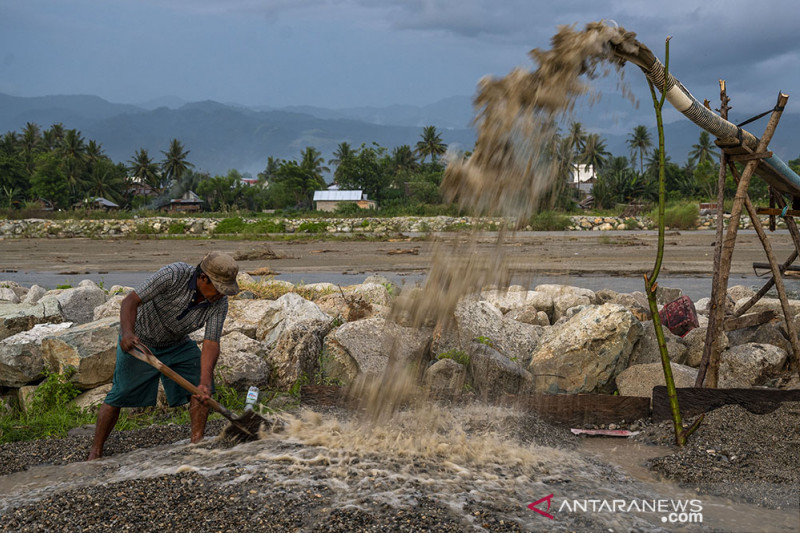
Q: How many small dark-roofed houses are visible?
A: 2